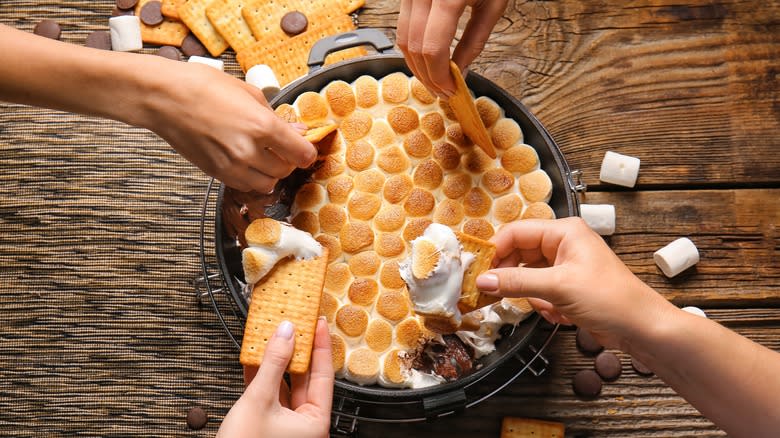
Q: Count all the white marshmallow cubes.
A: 7